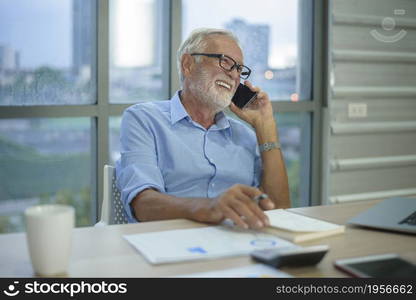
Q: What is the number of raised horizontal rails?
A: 6